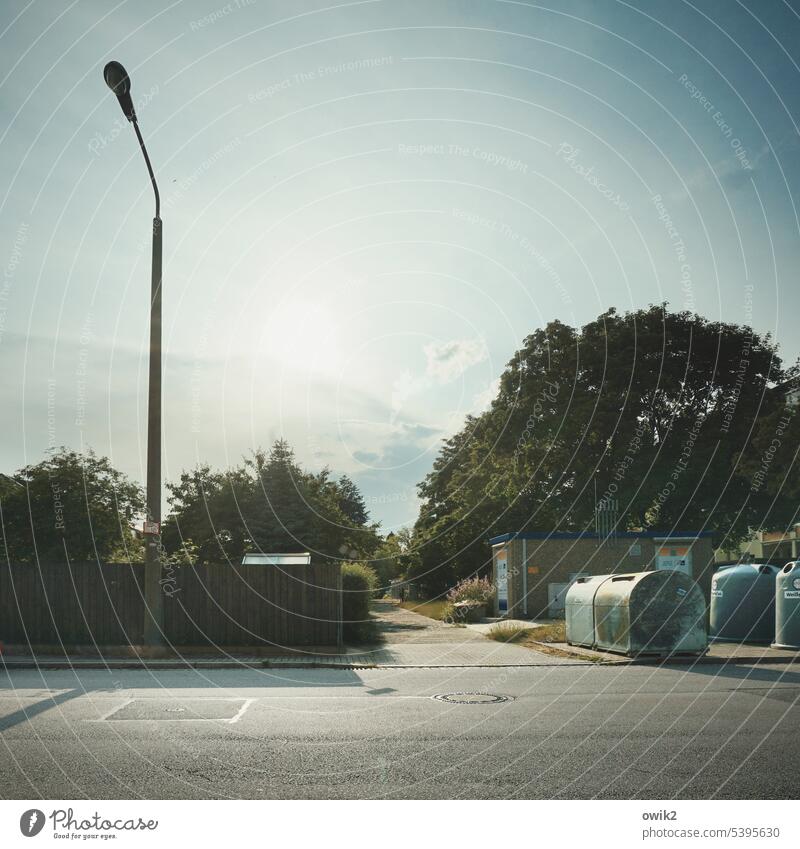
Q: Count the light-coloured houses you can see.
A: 1